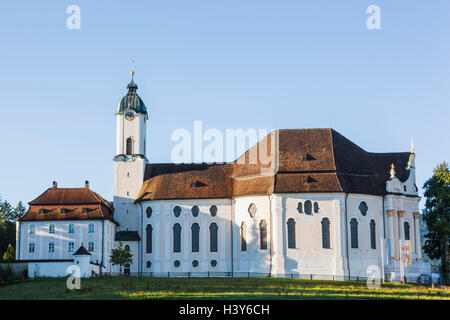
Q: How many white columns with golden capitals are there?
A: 3